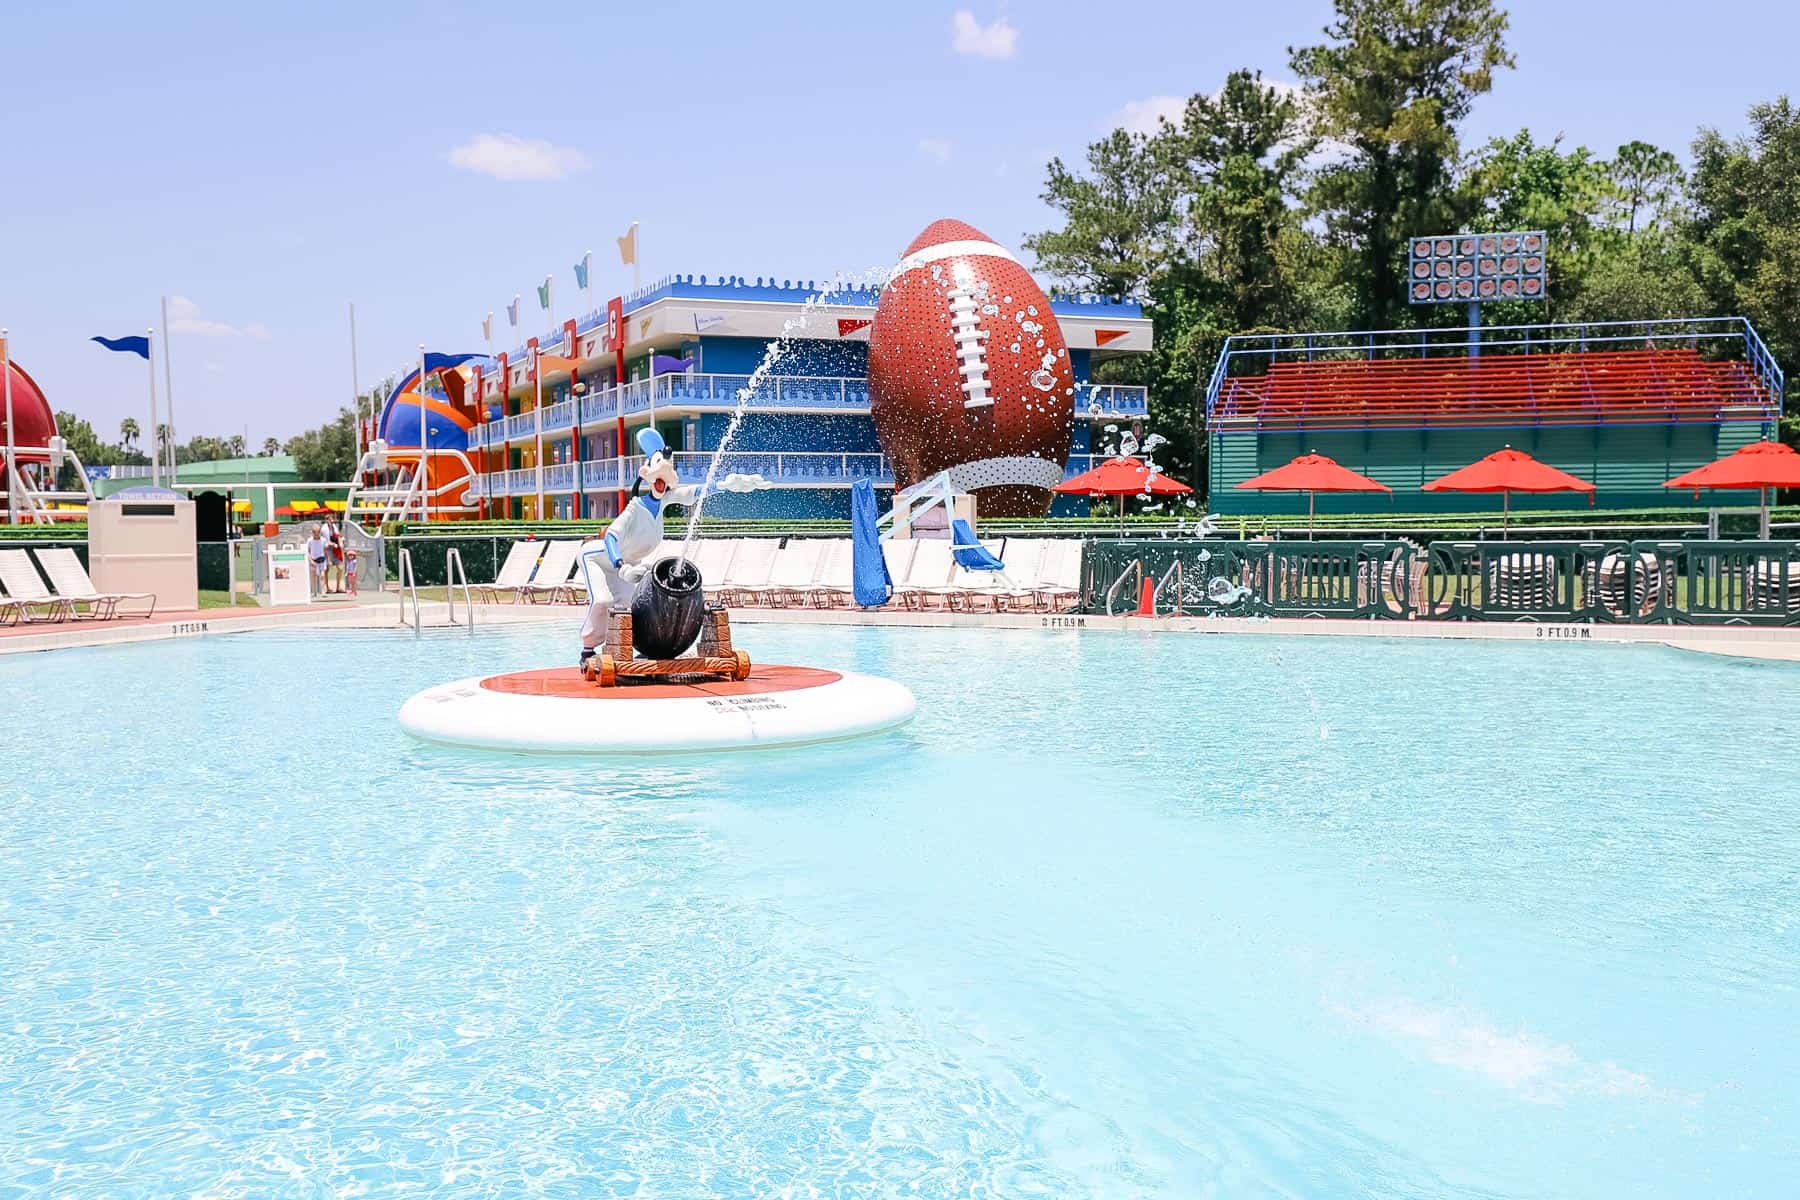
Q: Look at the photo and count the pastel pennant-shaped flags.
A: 5